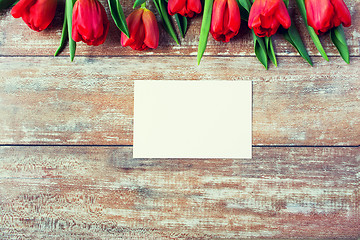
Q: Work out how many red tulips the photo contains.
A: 7